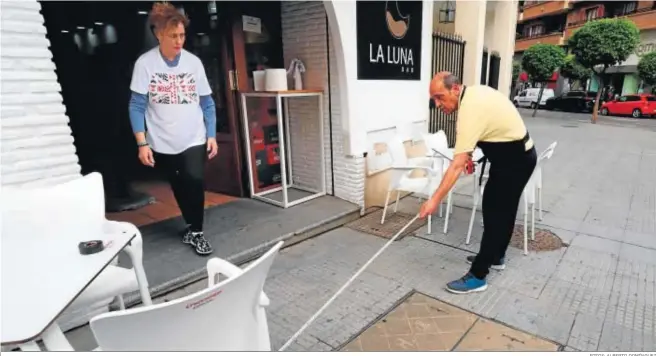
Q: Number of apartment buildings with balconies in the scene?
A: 1